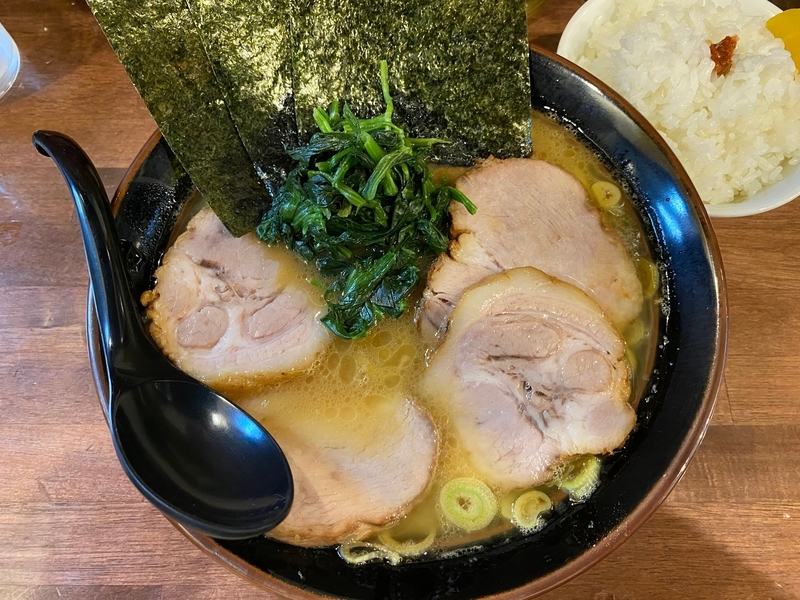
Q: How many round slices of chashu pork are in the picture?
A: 4